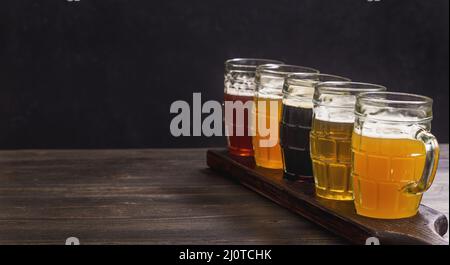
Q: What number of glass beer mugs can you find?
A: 5